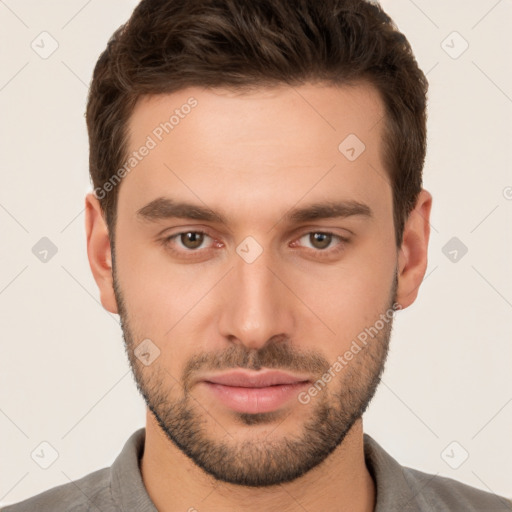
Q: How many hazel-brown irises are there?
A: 2